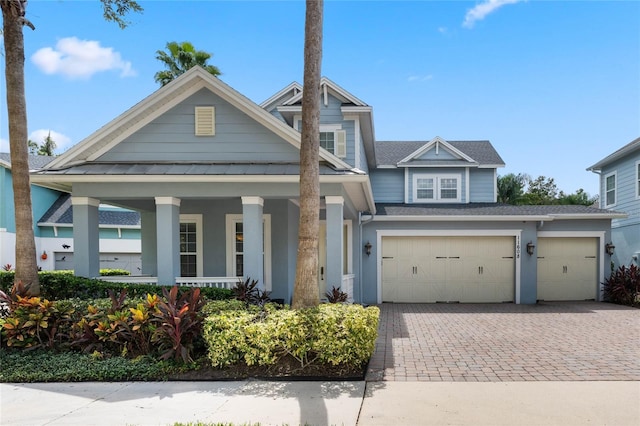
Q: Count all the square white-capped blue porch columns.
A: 4